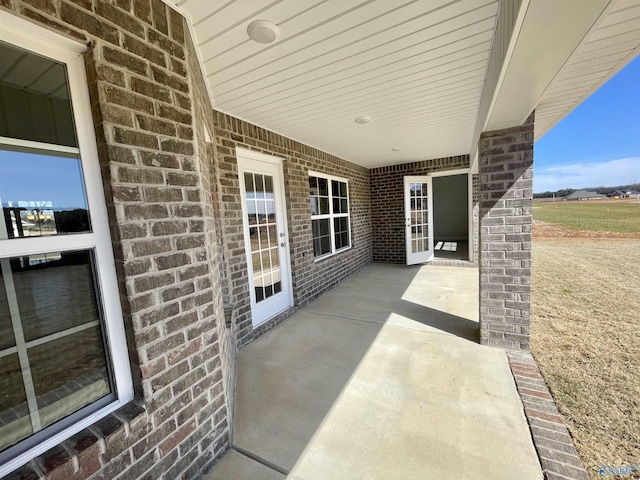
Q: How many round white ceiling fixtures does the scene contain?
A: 3